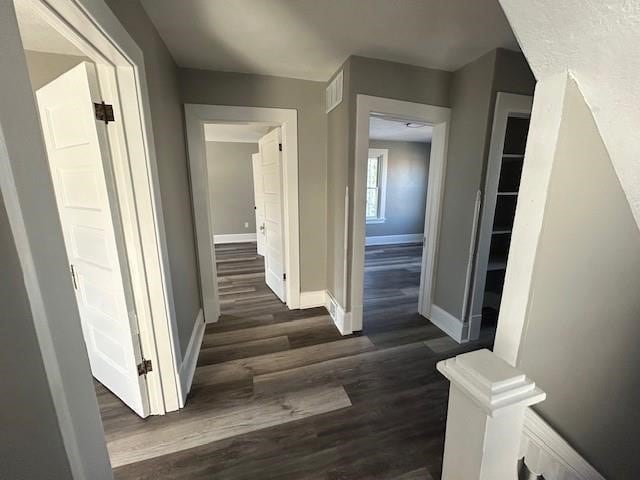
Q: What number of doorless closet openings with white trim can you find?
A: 1